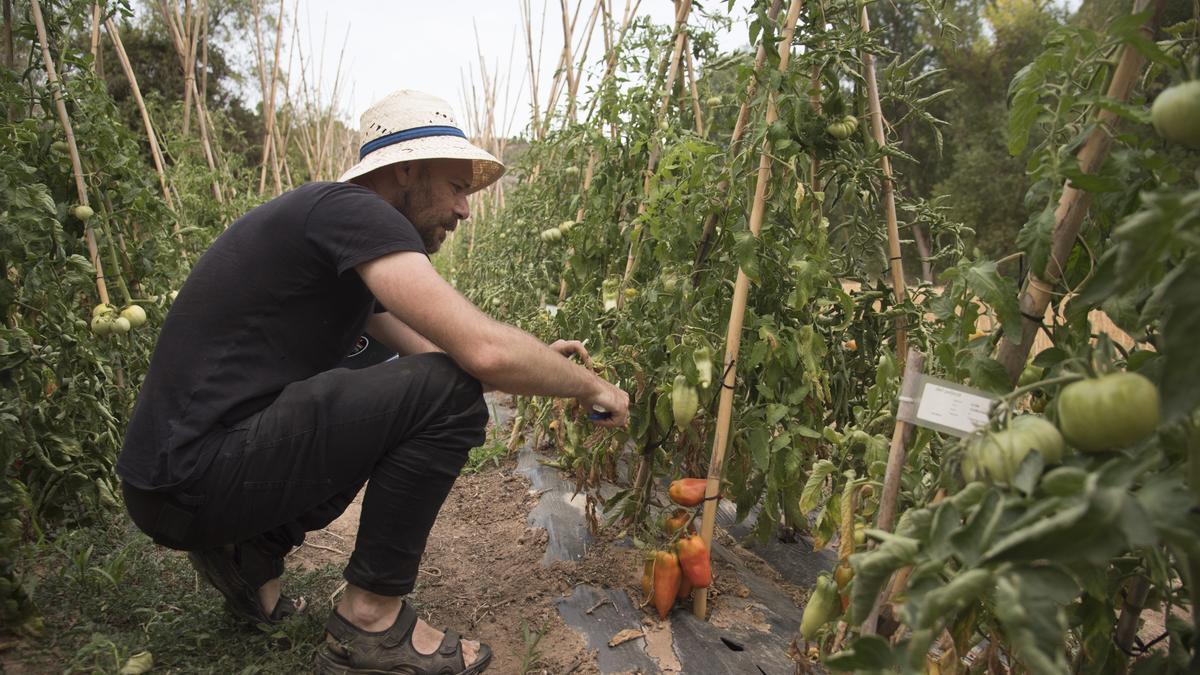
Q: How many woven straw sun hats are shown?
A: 1